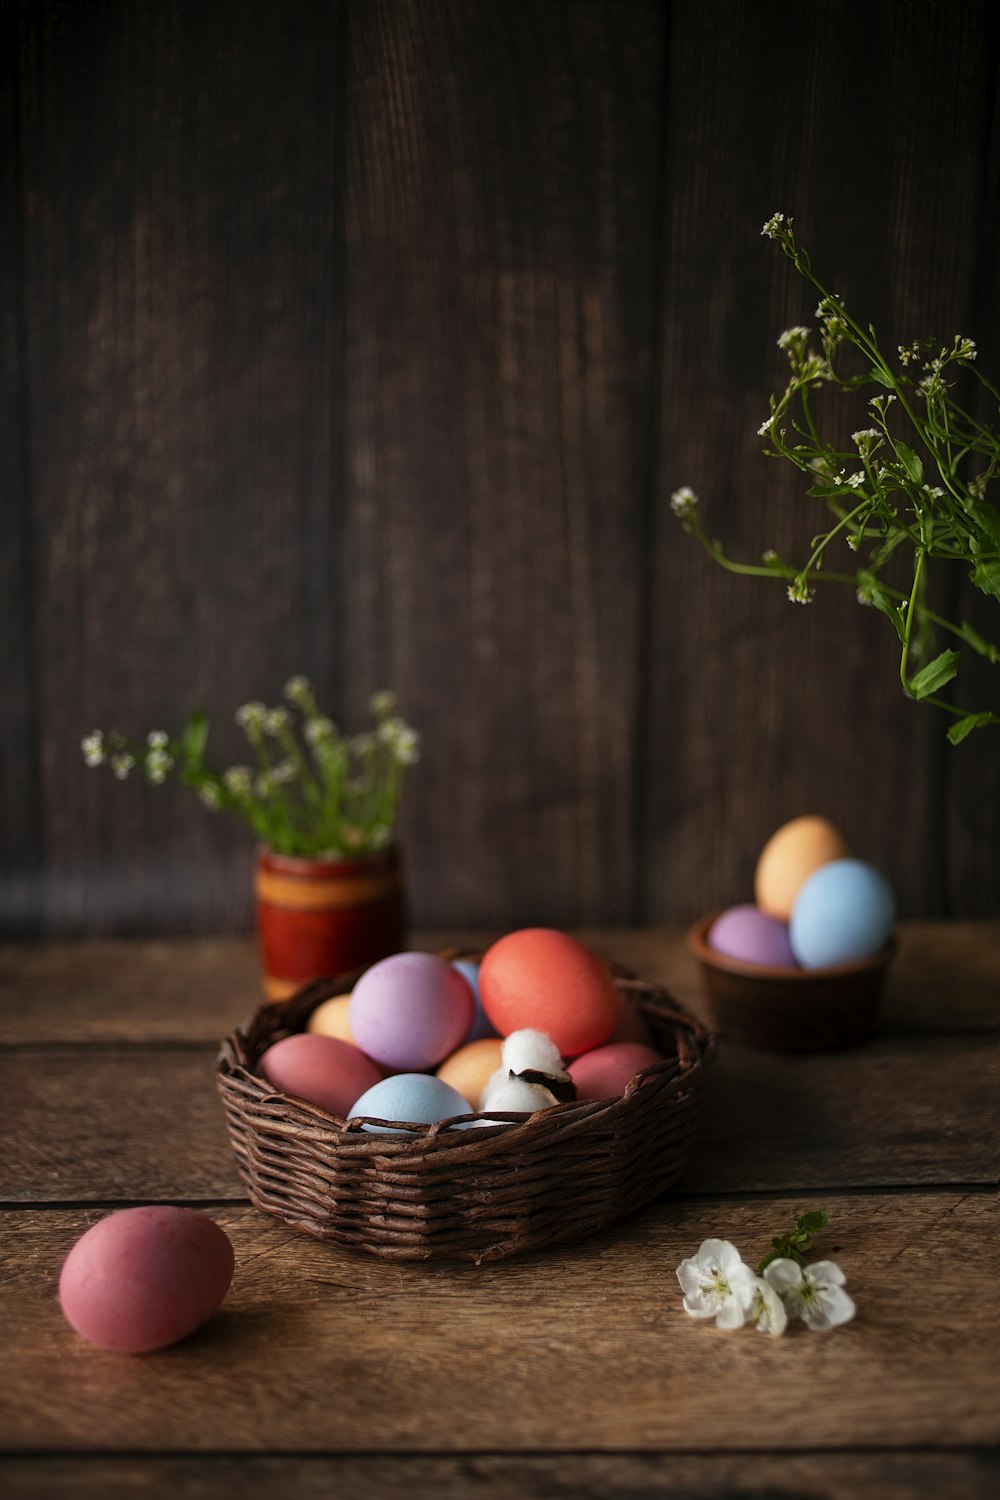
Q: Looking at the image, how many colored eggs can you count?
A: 13